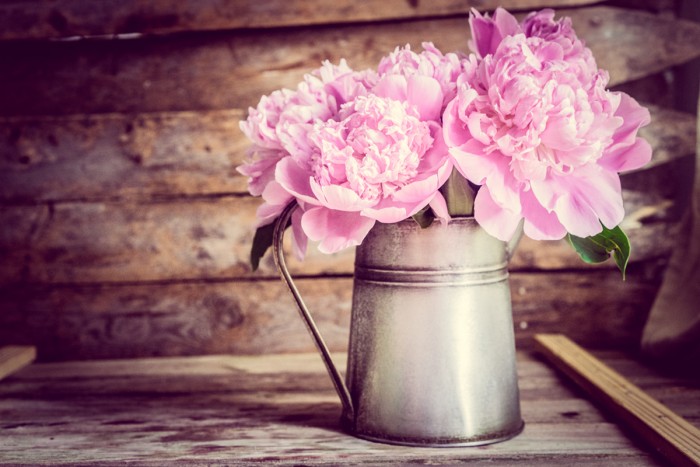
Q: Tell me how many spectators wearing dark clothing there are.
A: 0